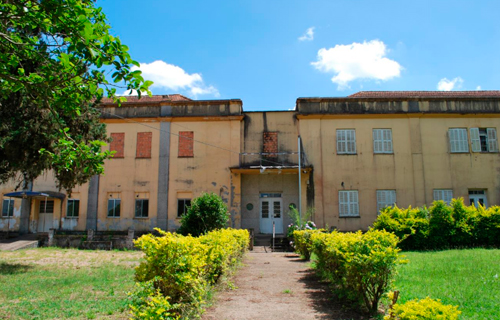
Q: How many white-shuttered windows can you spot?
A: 7